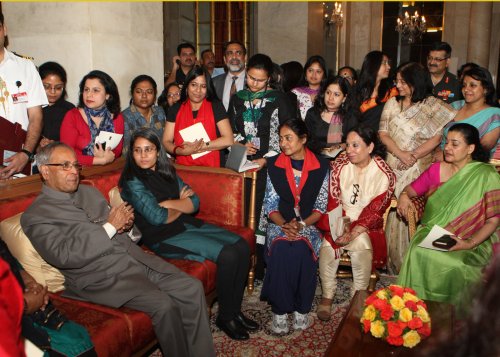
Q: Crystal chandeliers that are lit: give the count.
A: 2